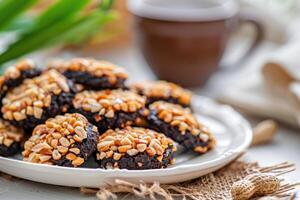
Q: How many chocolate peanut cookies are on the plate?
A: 9